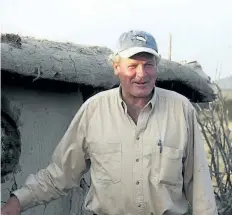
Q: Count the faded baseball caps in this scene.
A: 1